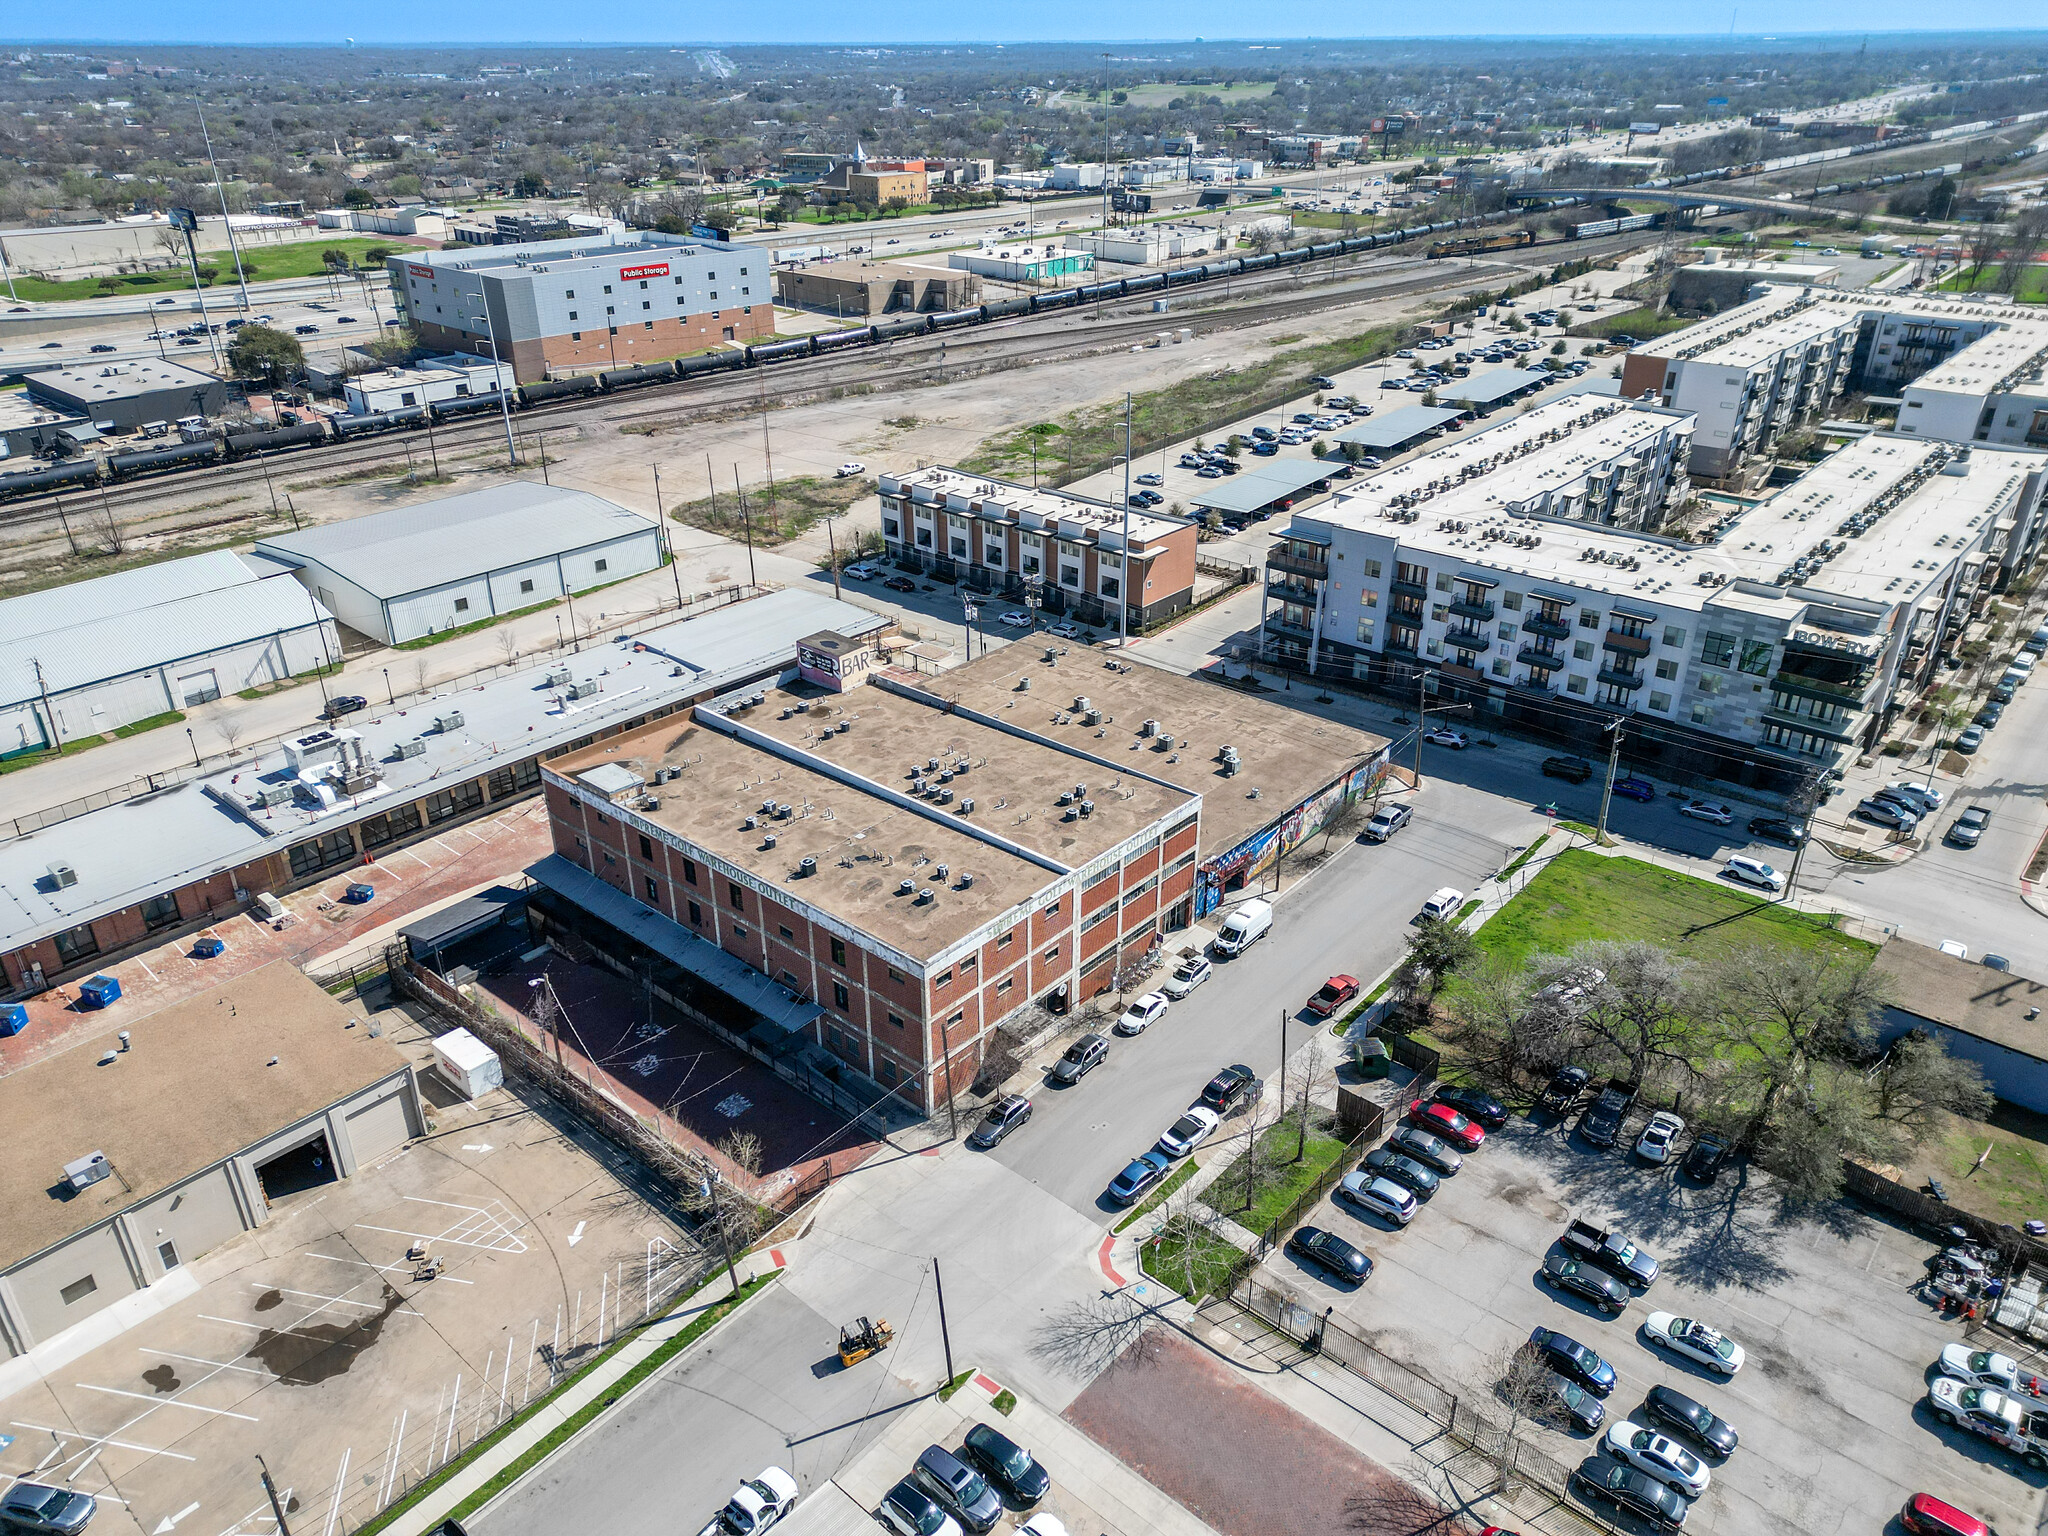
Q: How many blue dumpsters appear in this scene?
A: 4